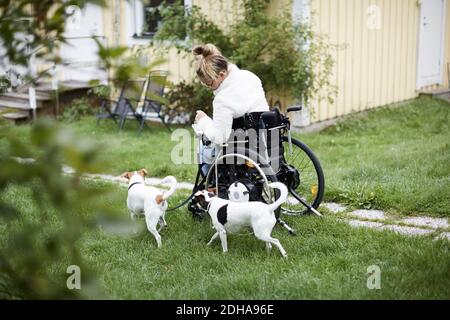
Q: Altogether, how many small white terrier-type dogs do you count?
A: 2